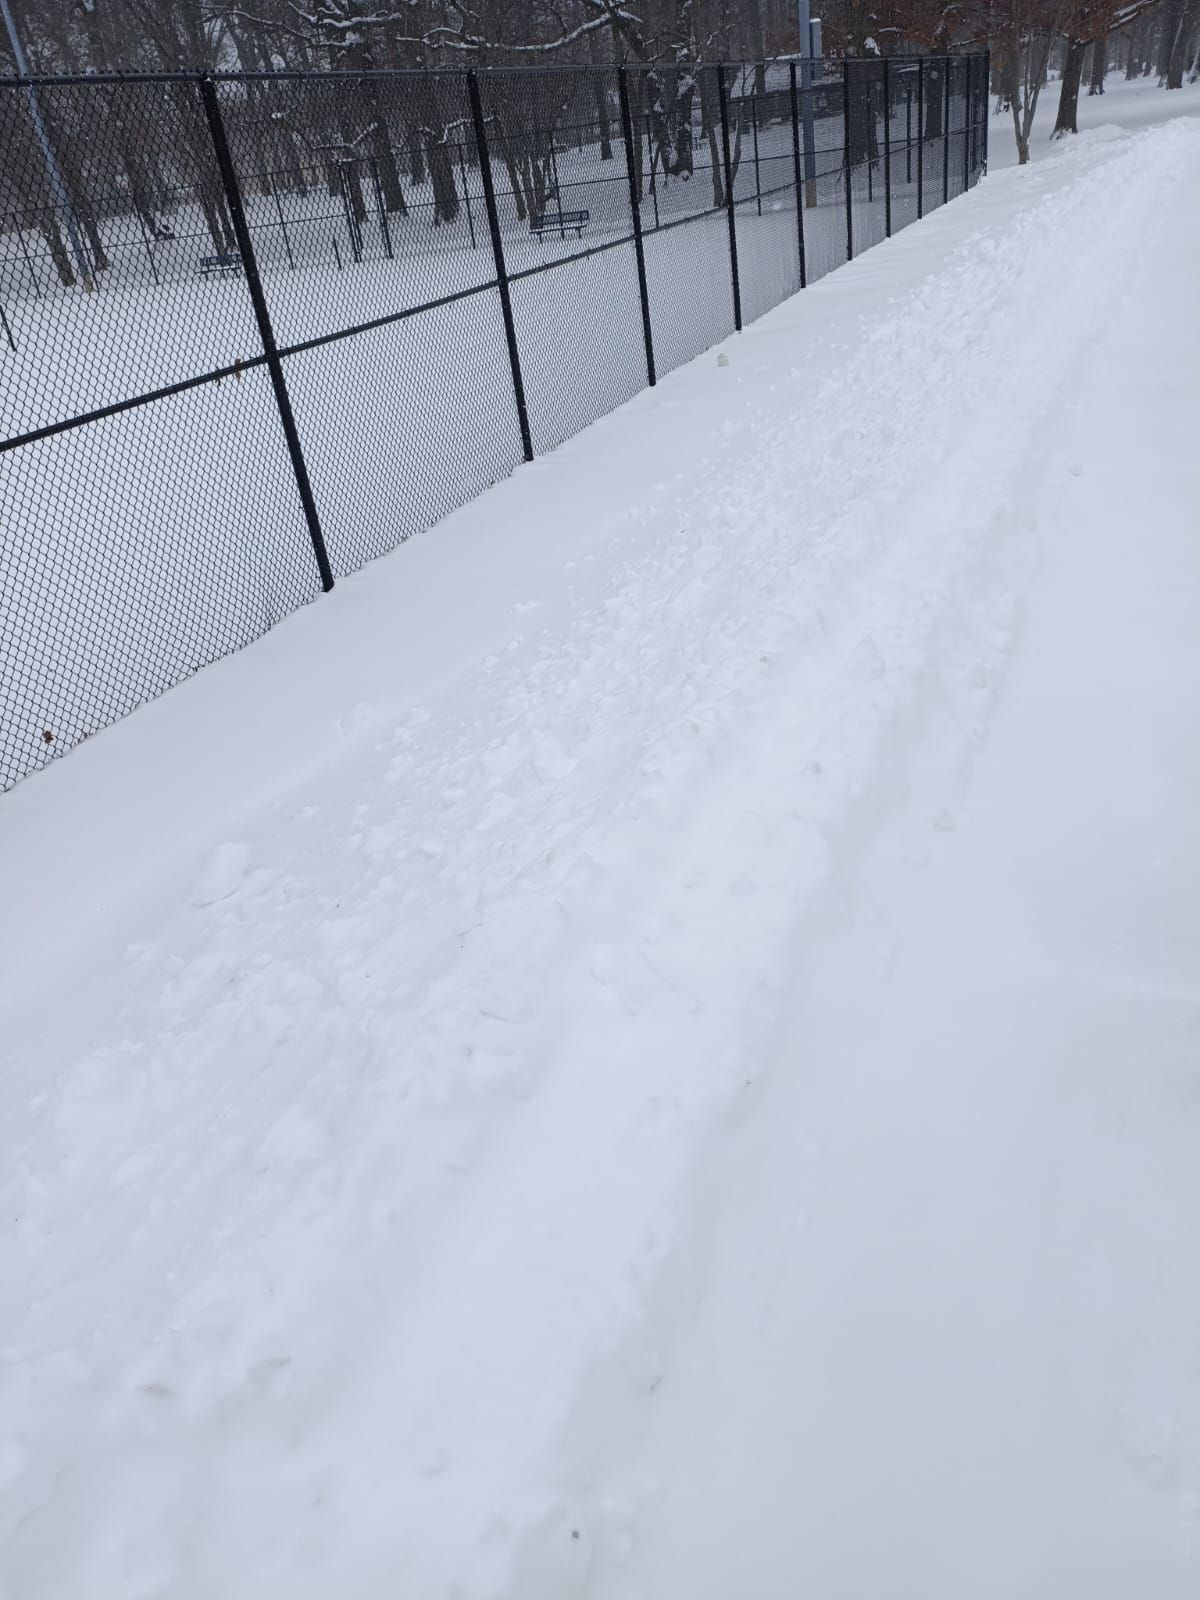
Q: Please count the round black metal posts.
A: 11